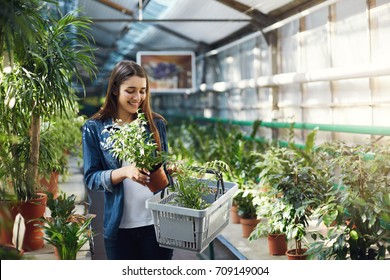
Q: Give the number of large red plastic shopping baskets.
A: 0